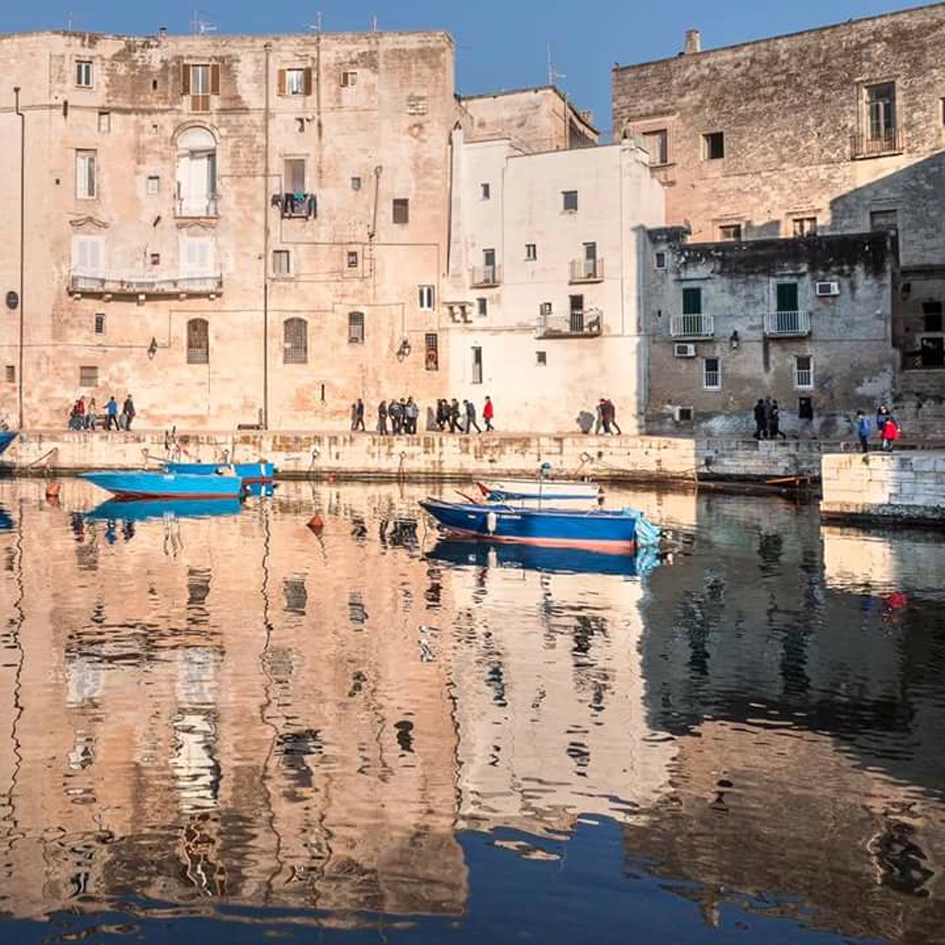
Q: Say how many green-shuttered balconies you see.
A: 2